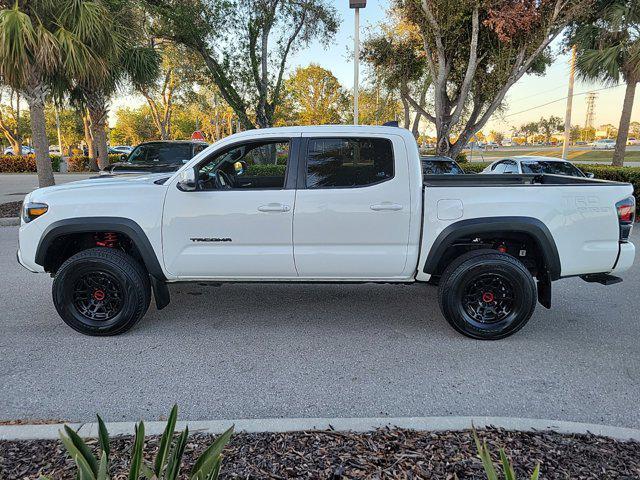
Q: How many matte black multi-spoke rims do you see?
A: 2